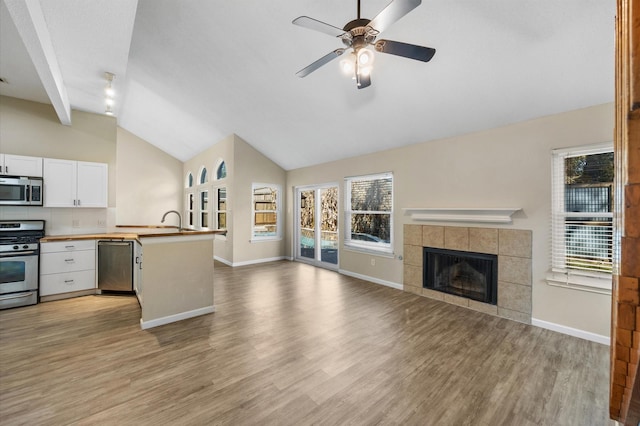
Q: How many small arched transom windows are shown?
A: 3